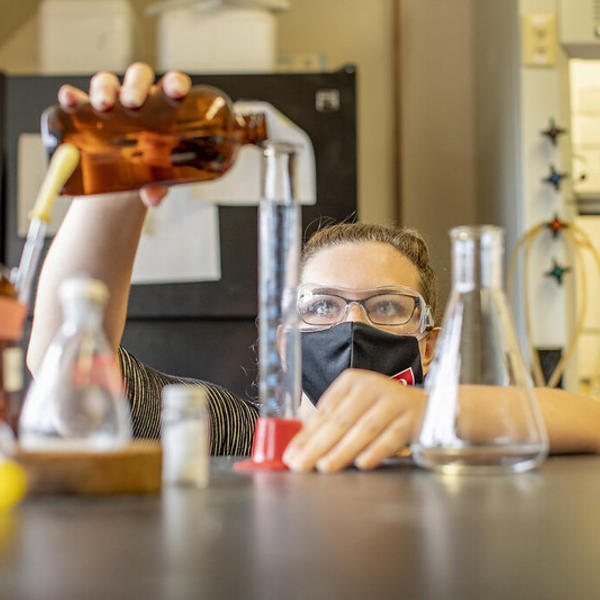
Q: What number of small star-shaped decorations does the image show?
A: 4